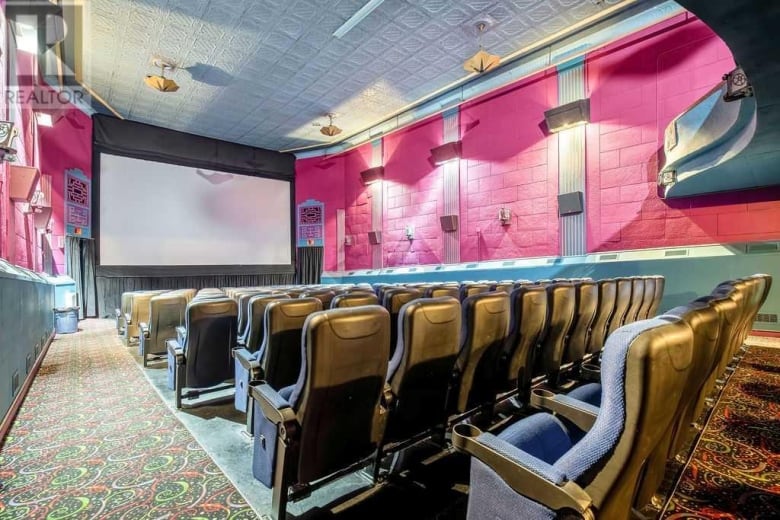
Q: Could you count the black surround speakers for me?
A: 3